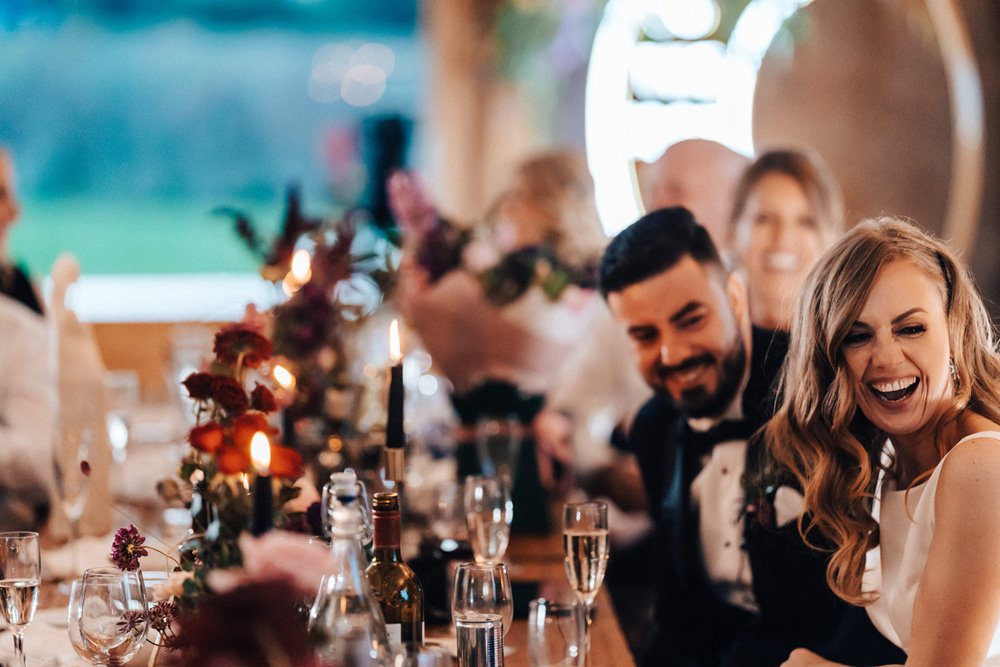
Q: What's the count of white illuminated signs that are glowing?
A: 1